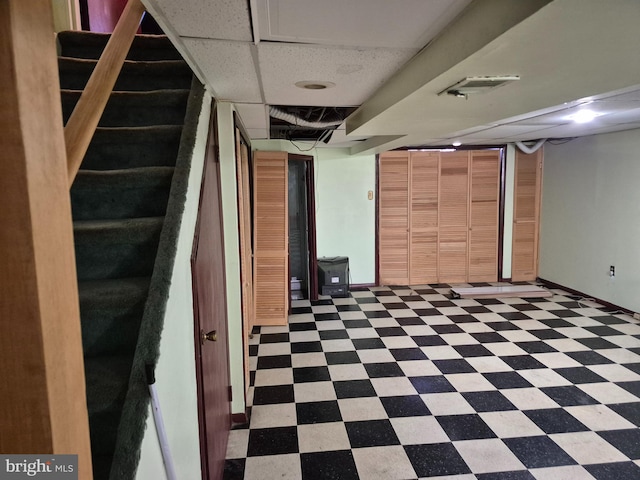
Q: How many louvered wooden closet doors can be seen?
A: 6